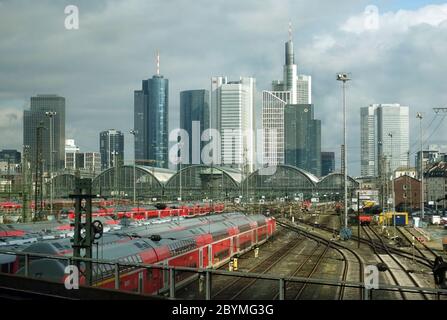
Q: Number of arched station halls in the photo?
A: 5